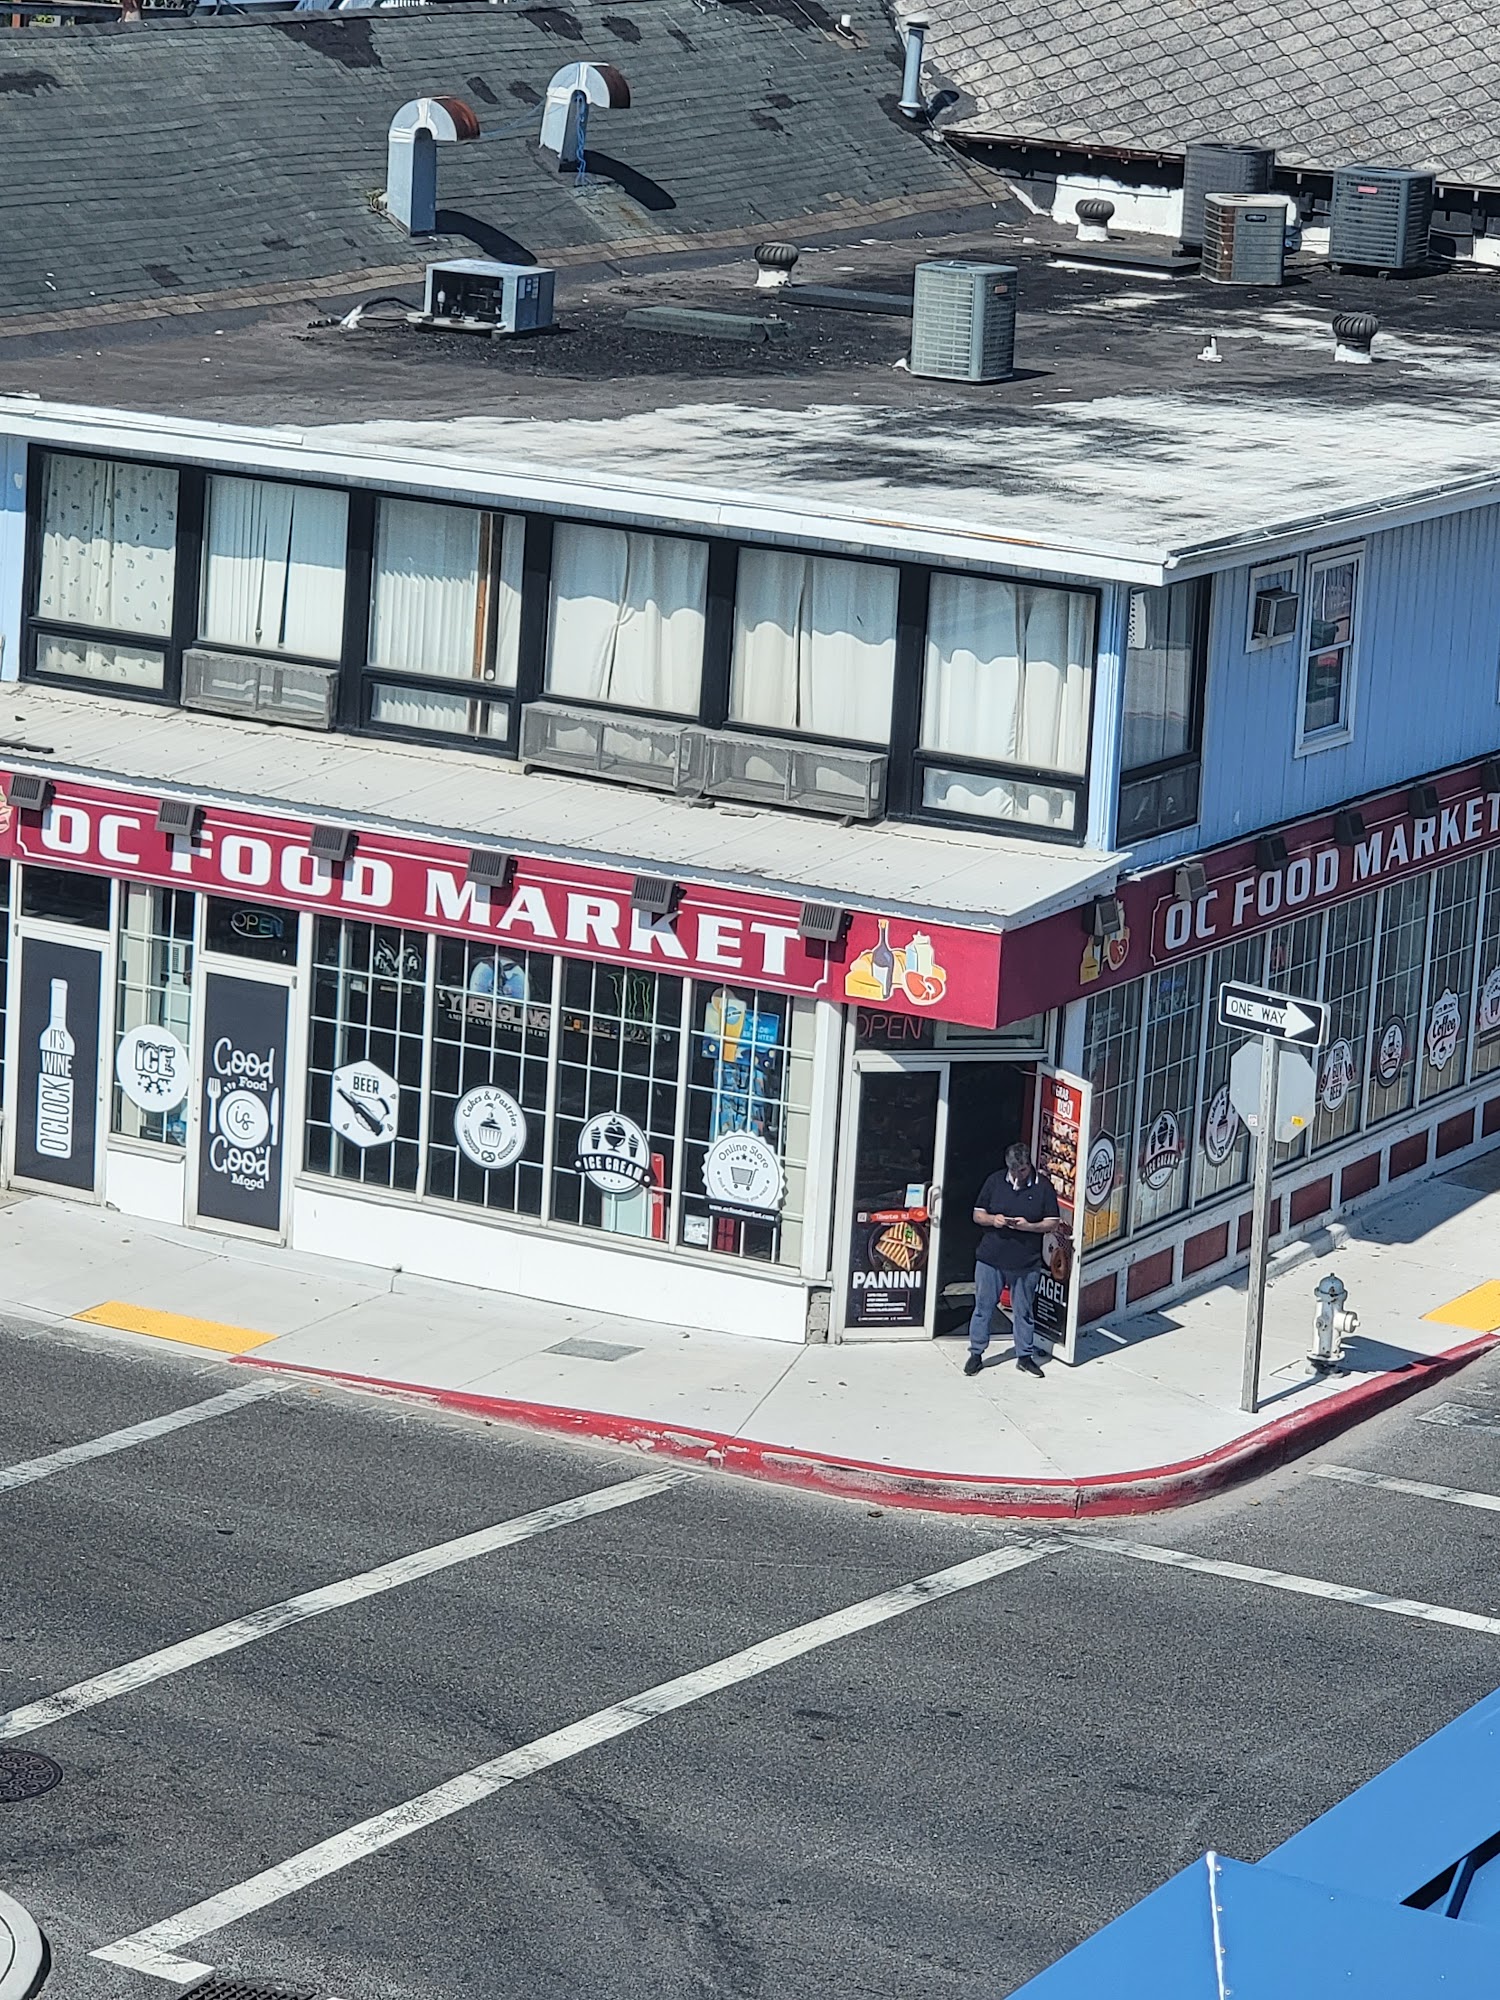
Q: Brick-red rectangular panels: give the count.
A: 9